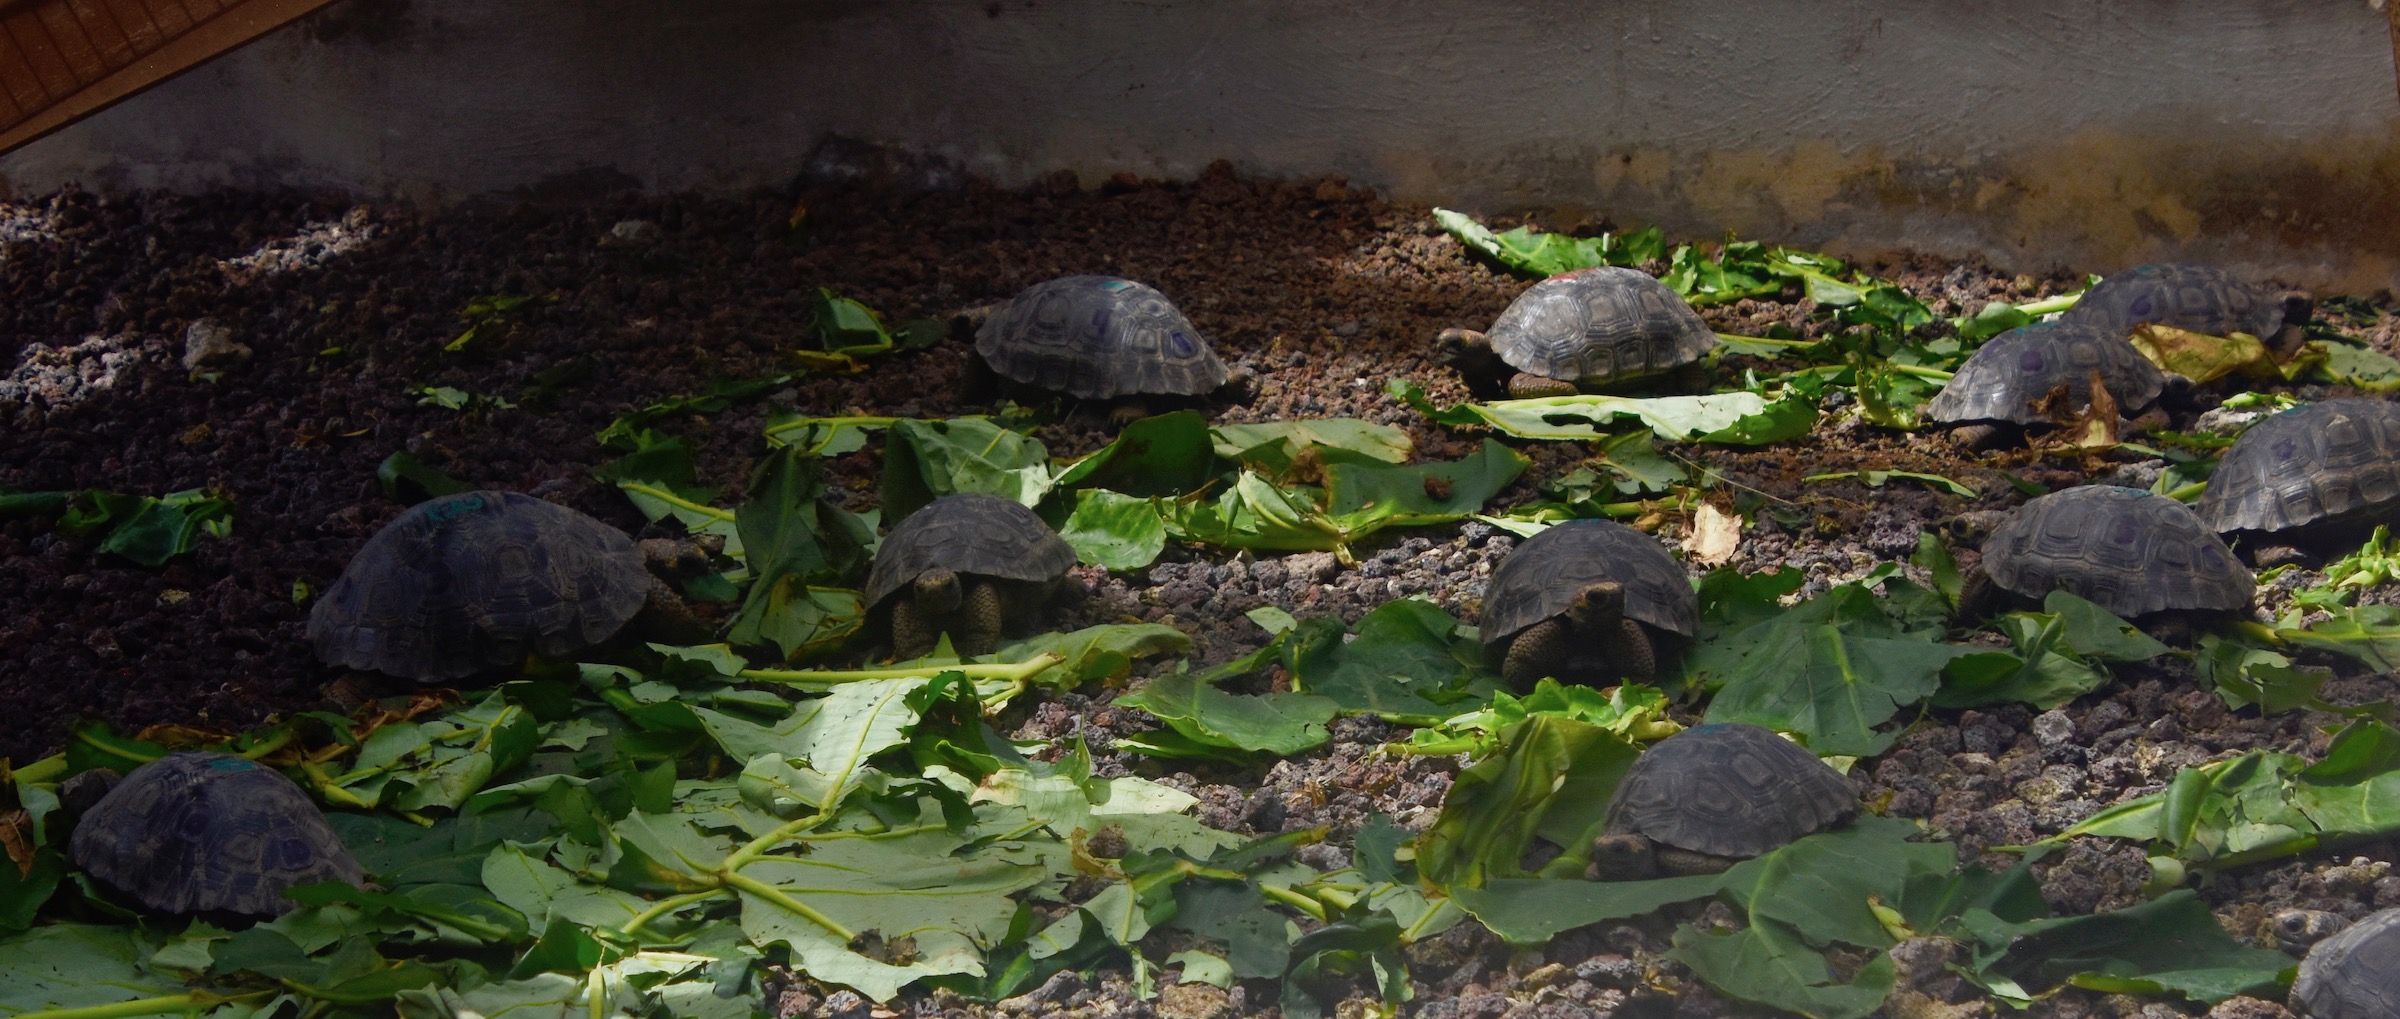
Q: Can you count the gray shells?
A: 12